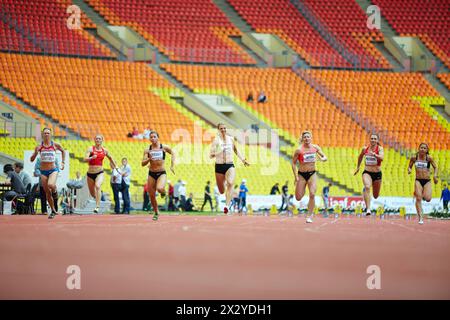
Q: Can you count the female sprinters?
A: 7